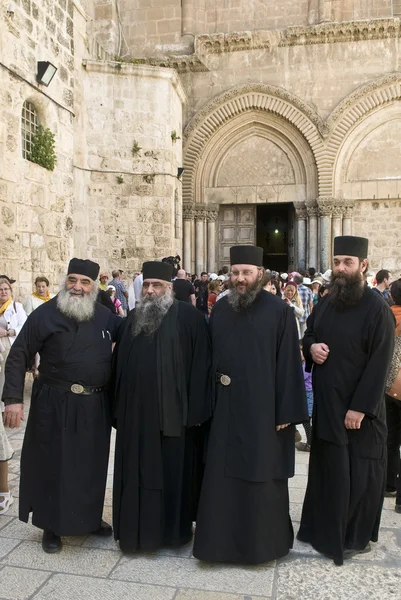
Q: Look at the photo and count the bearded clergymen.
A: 4